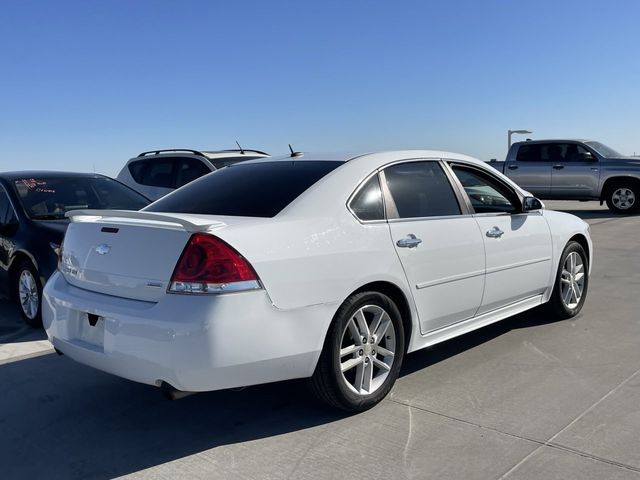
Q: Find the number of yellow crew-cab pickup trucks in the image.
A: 0